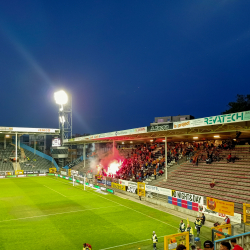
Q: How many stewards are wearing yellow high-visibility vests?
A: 4